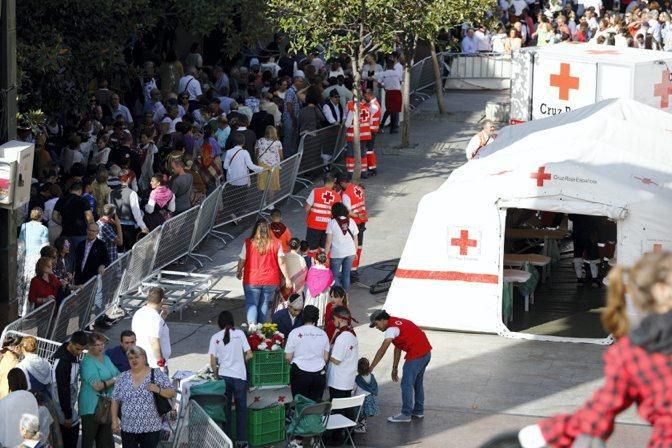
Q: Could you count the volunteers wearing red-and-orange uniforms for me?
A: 4